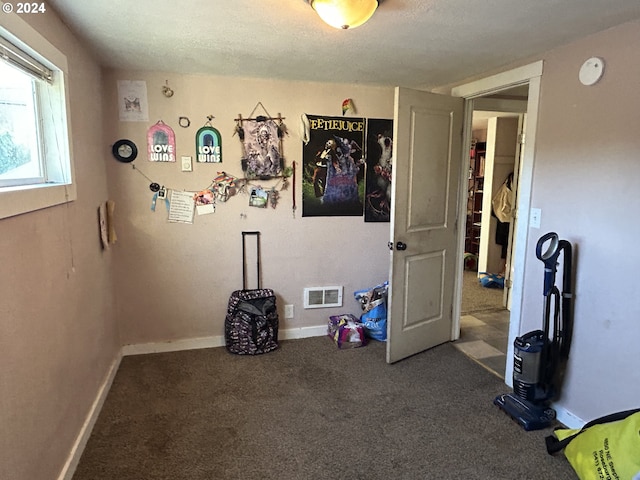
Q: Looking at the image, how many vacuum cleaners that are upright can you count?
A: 1